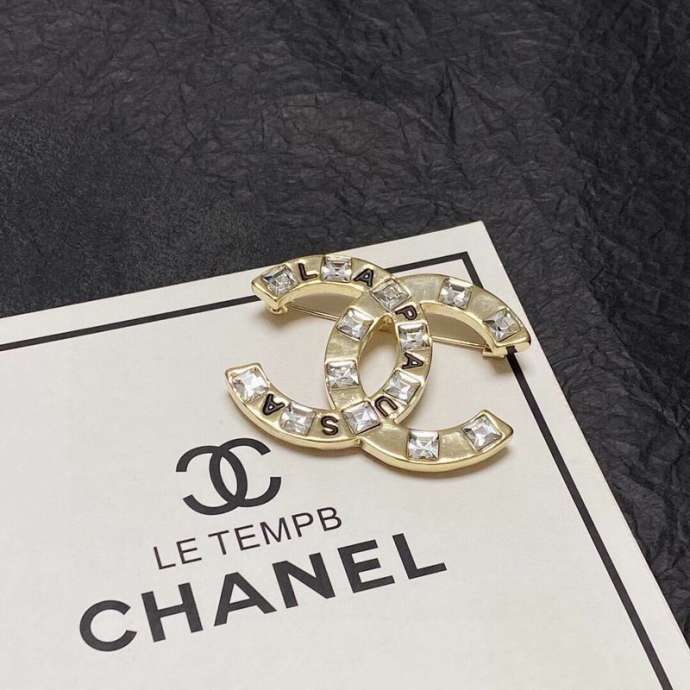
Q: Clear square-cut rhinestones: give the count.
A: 14